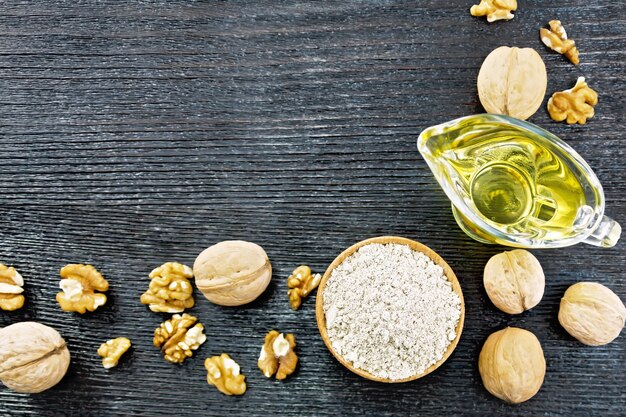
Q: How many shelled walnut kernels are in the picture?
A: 11